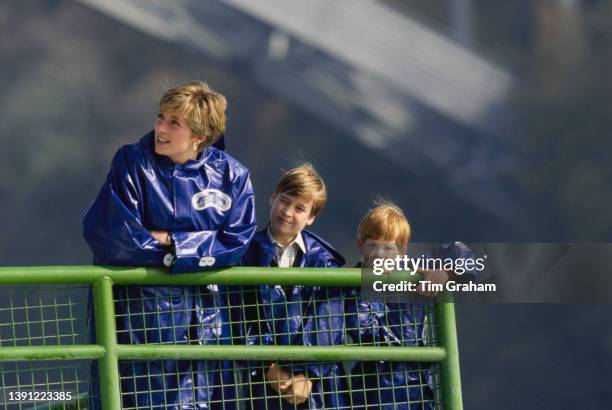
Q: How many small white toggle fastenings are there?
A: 2